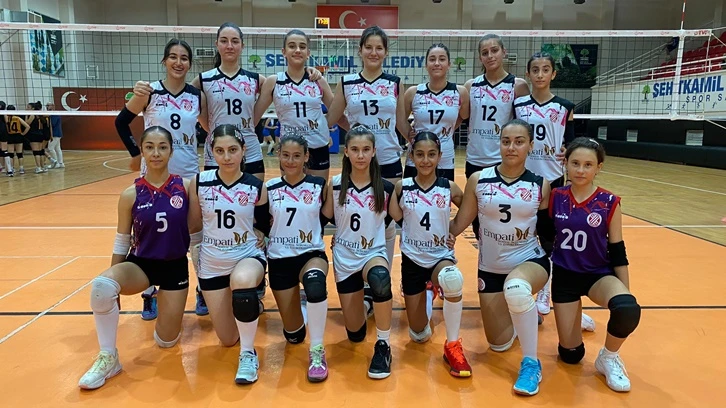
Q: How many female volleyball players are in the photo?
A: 14